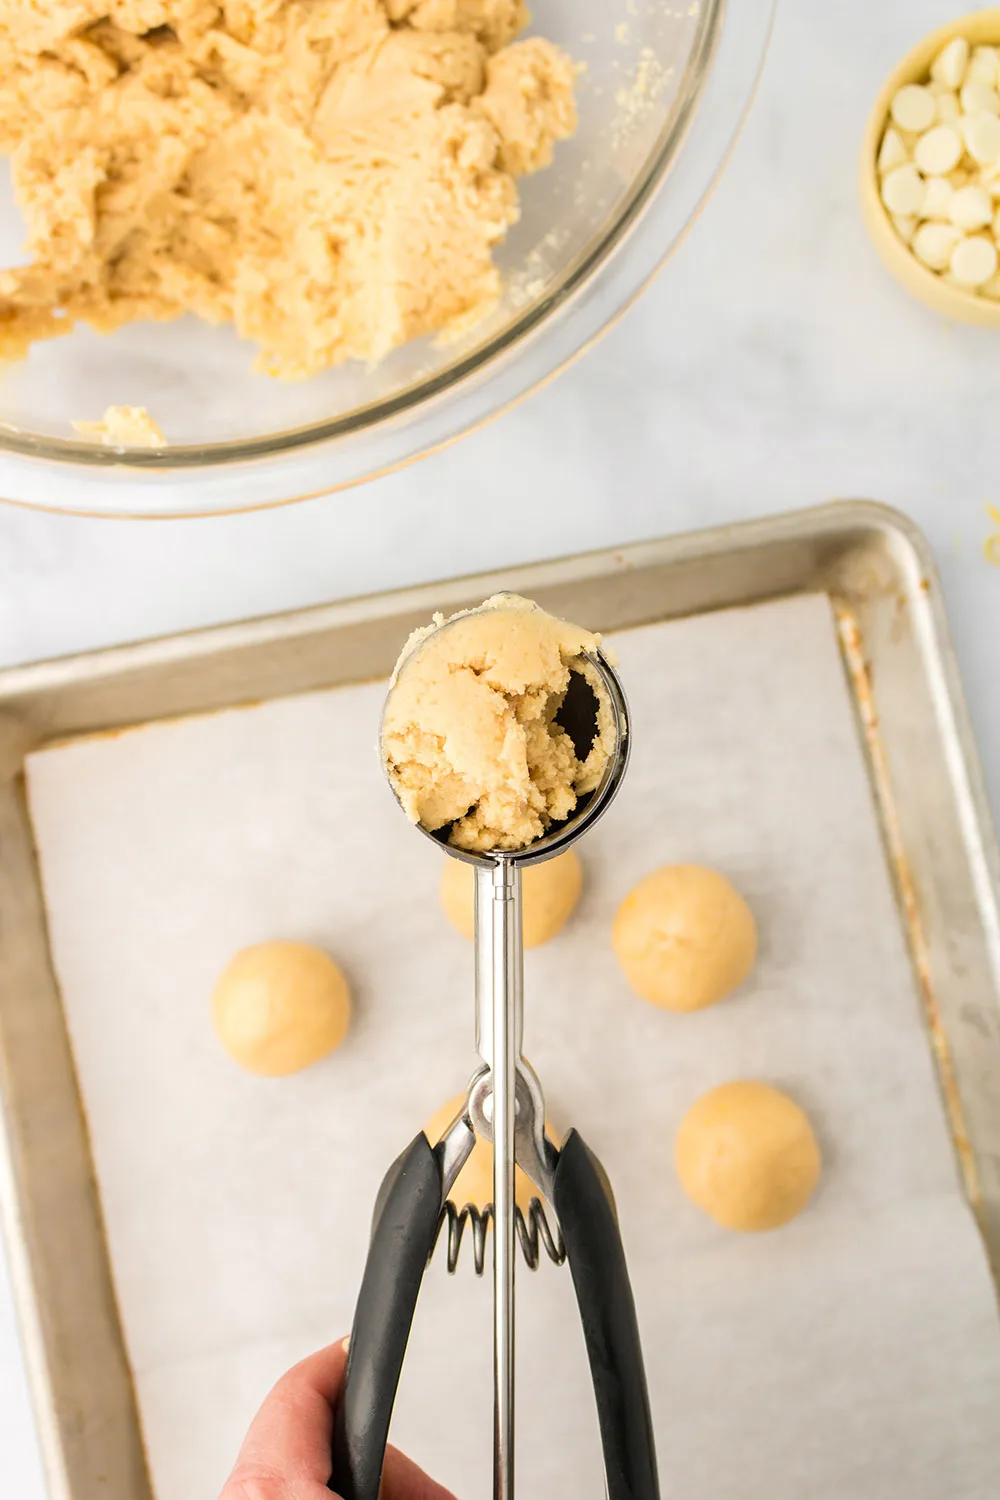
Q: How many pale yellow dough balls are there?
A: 5